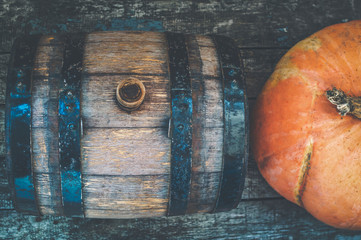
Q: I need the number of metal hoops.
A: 4